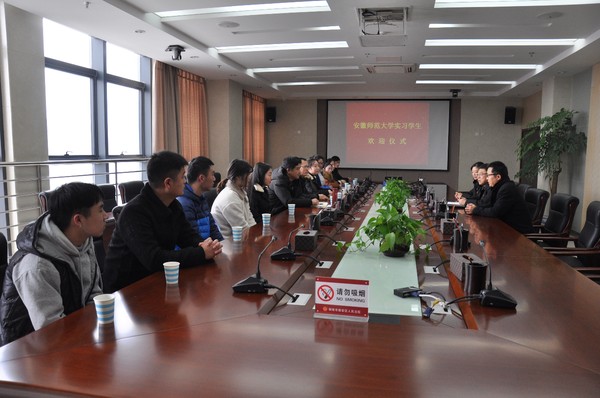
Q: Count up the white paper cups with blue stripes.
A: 5